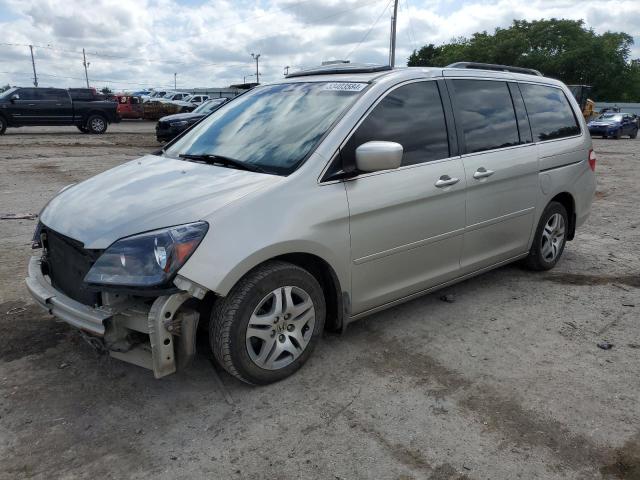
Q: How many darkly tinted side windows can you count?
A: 3